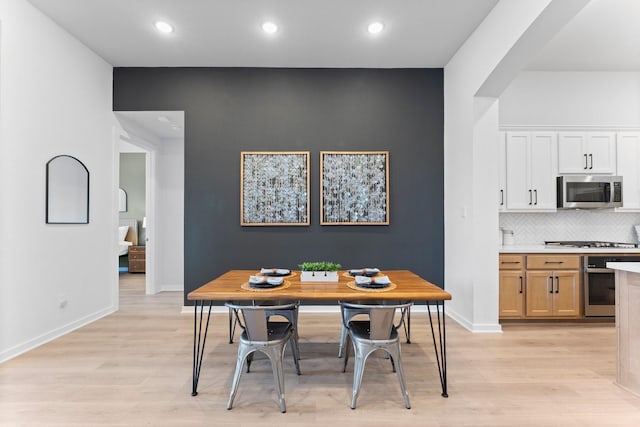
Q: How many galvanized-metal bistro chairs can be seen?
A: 4